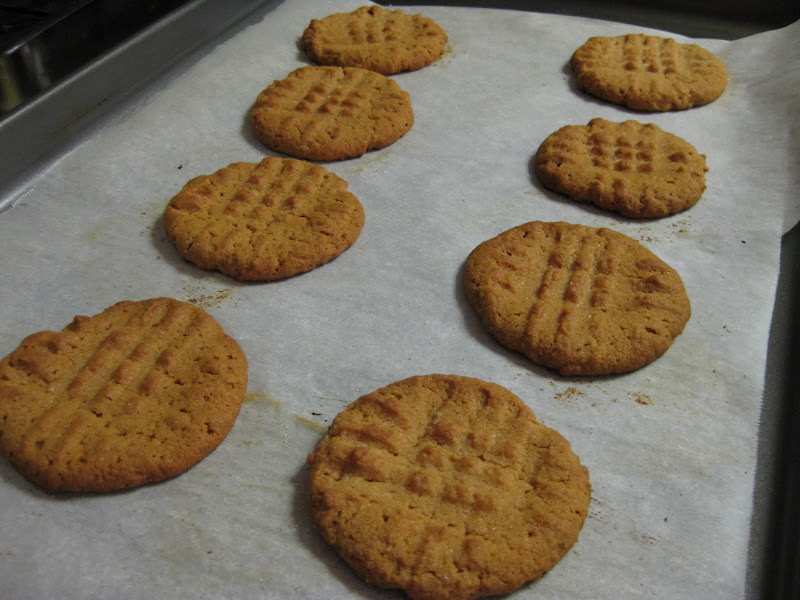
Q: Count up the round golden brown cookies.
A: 8